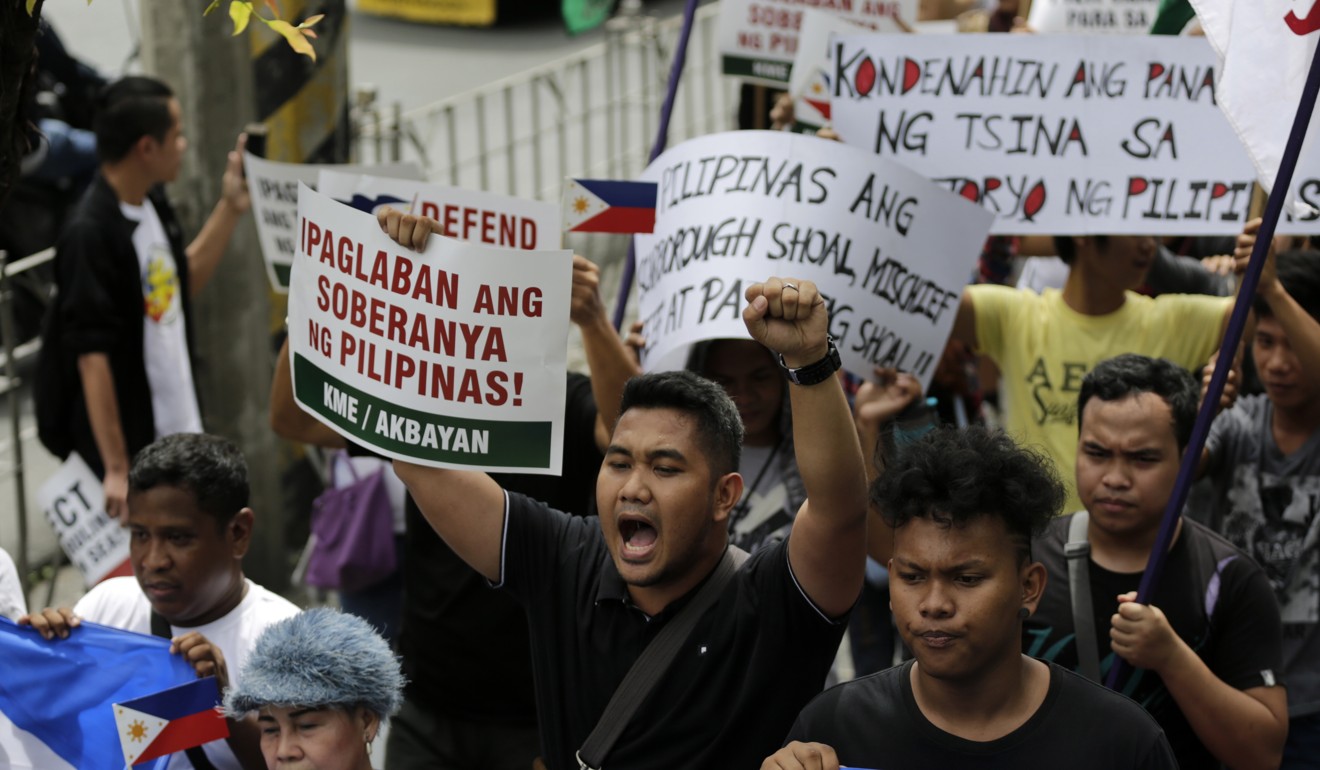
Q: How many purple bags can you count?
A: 1